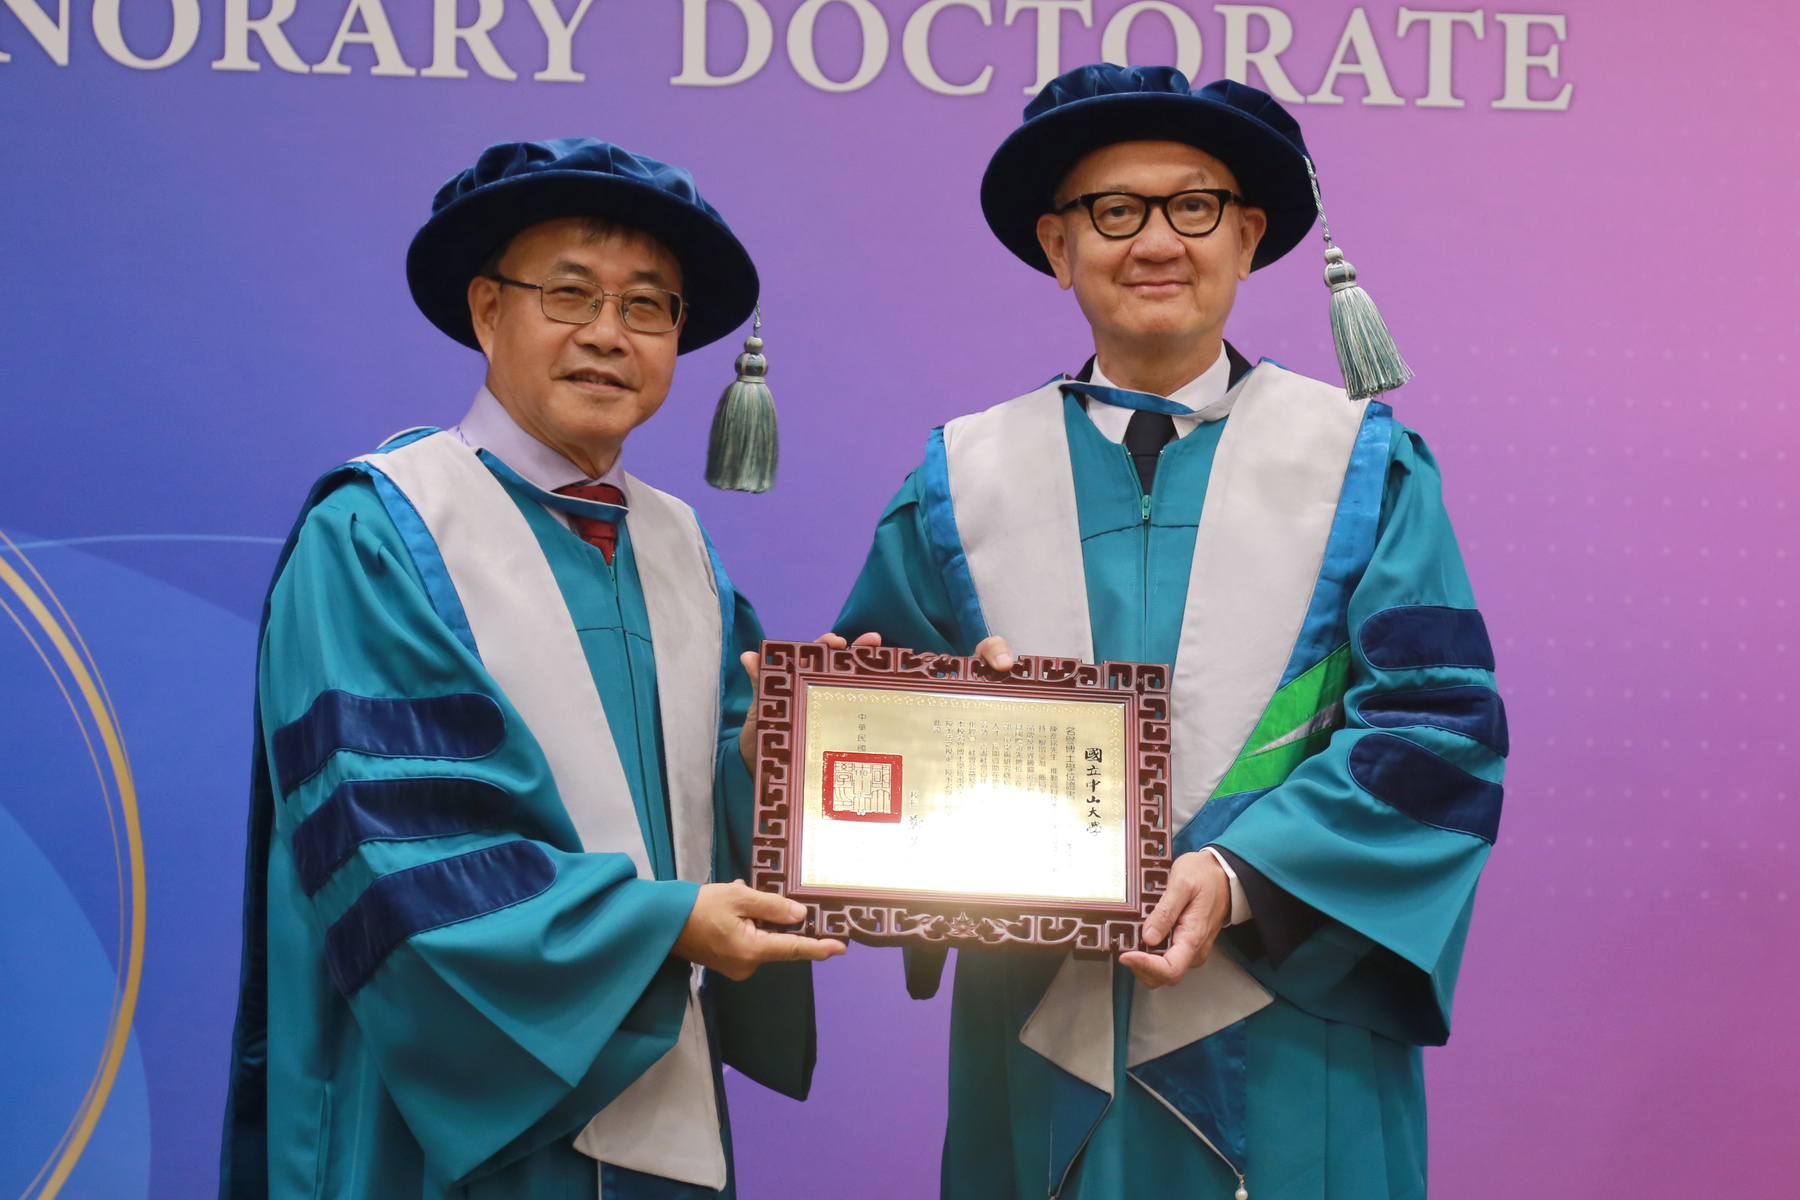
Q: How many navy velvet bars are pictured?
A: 6